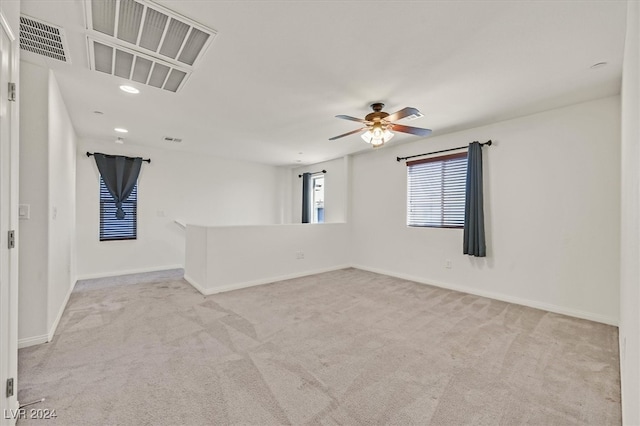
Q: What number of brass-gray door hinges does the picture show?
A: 3